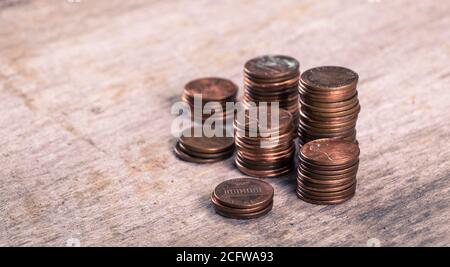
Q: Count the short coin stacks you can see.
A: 2